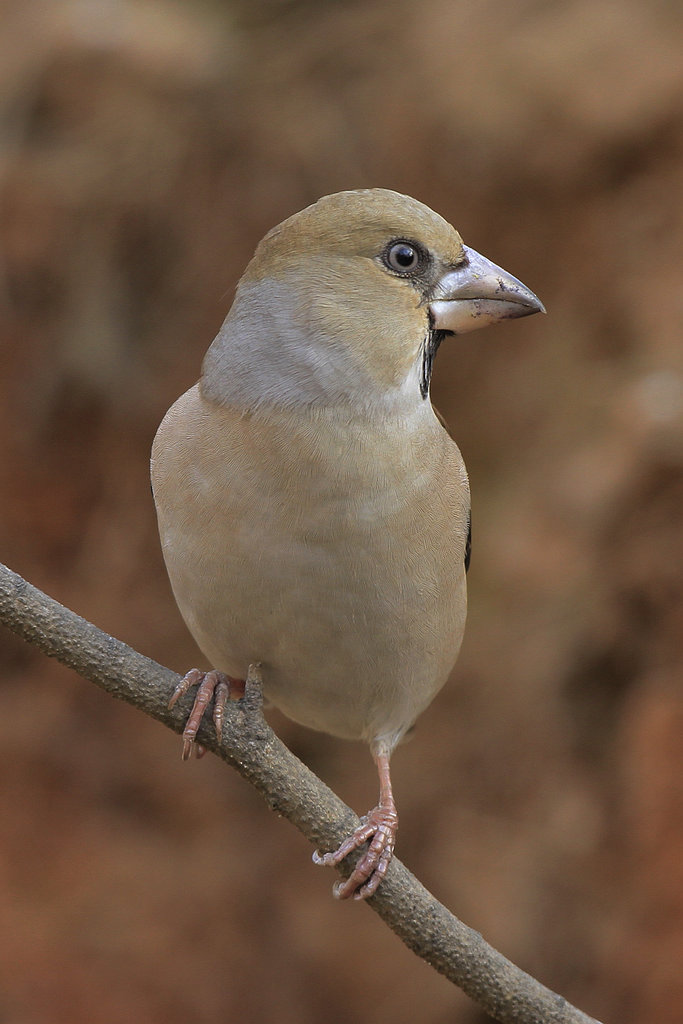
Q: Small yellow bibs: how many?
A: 0